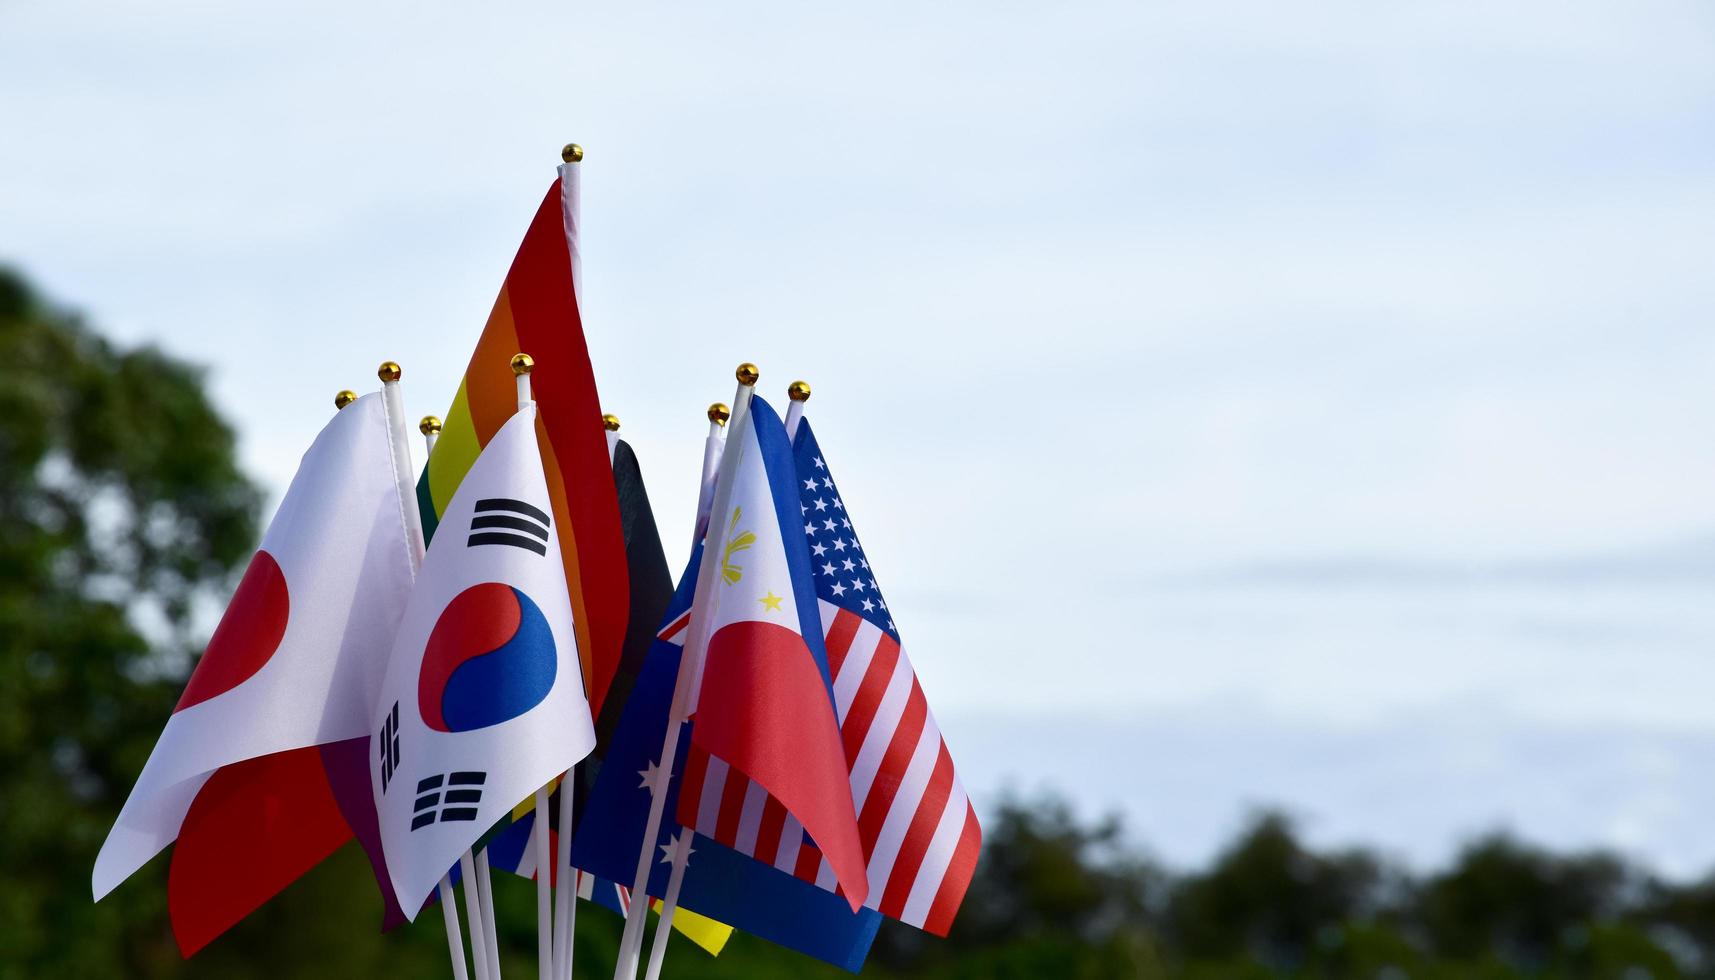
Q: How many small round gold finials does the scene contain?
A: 9